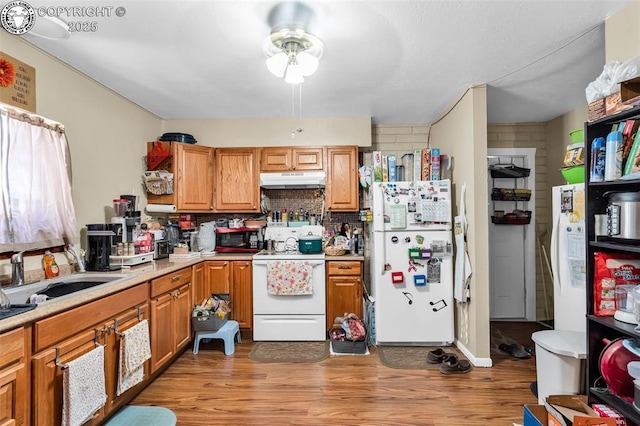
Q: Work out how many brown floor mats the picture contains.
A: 2